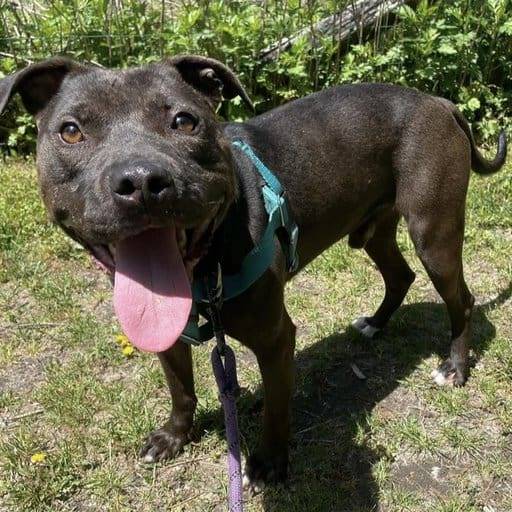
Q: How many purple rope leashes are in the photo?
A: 1